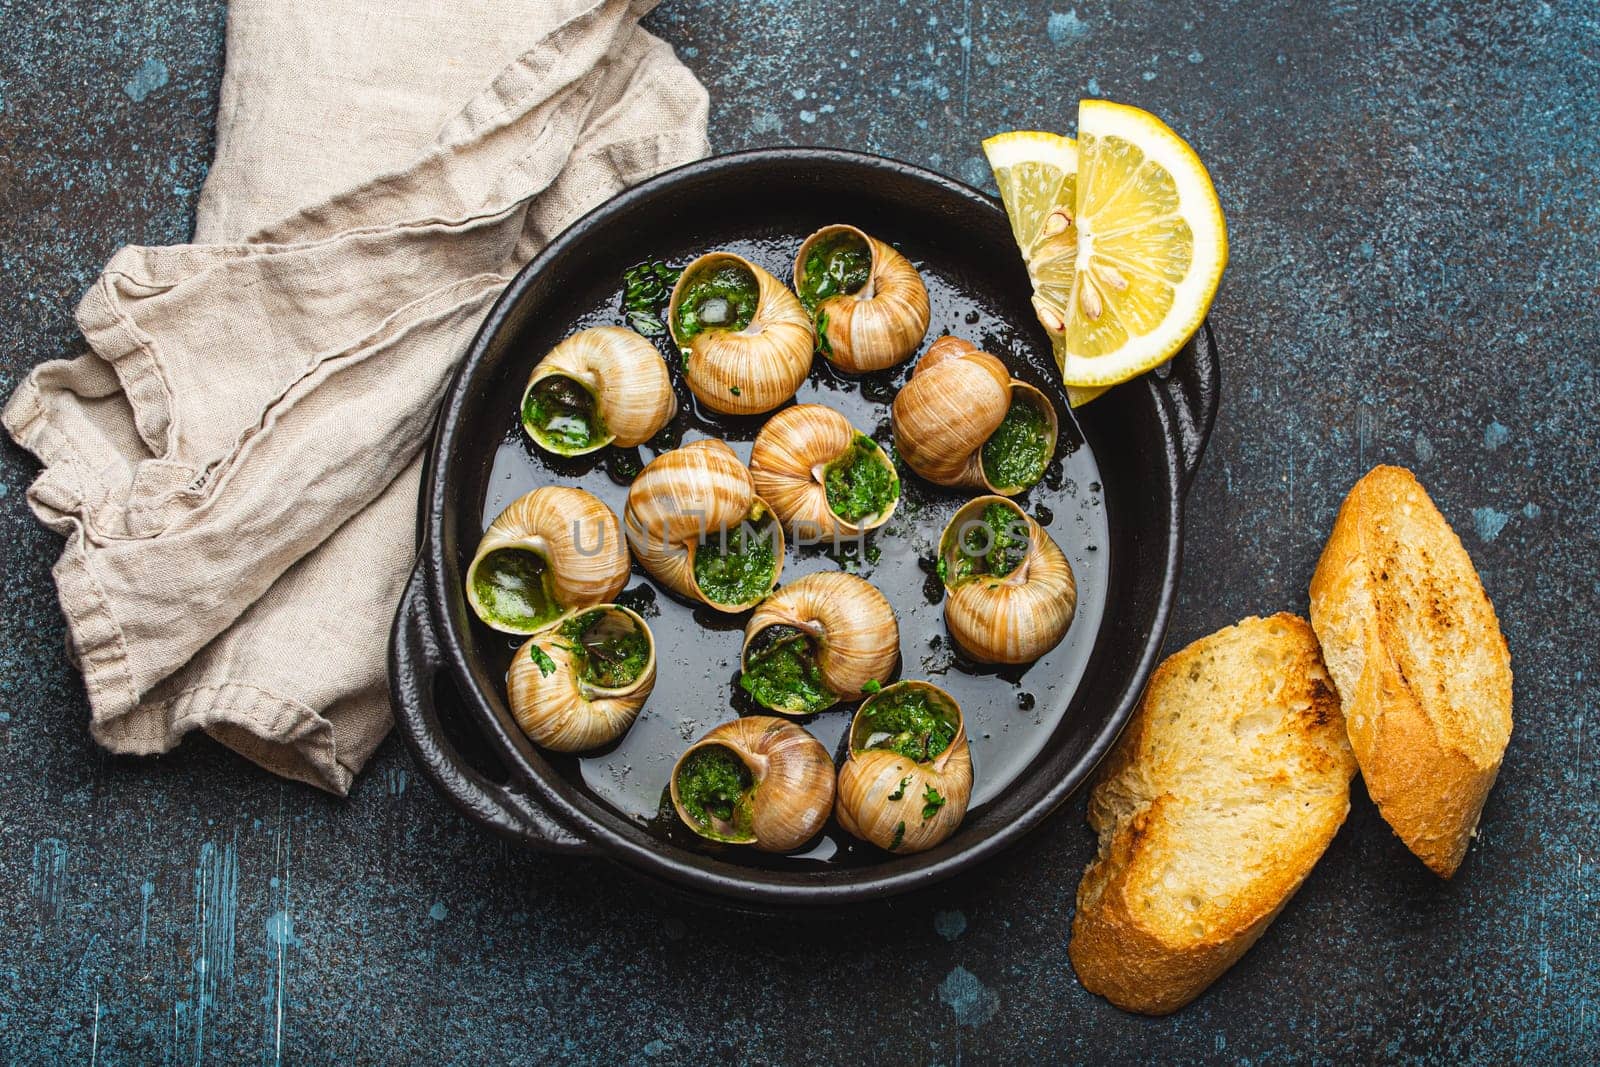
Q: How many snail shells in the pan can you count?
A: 12